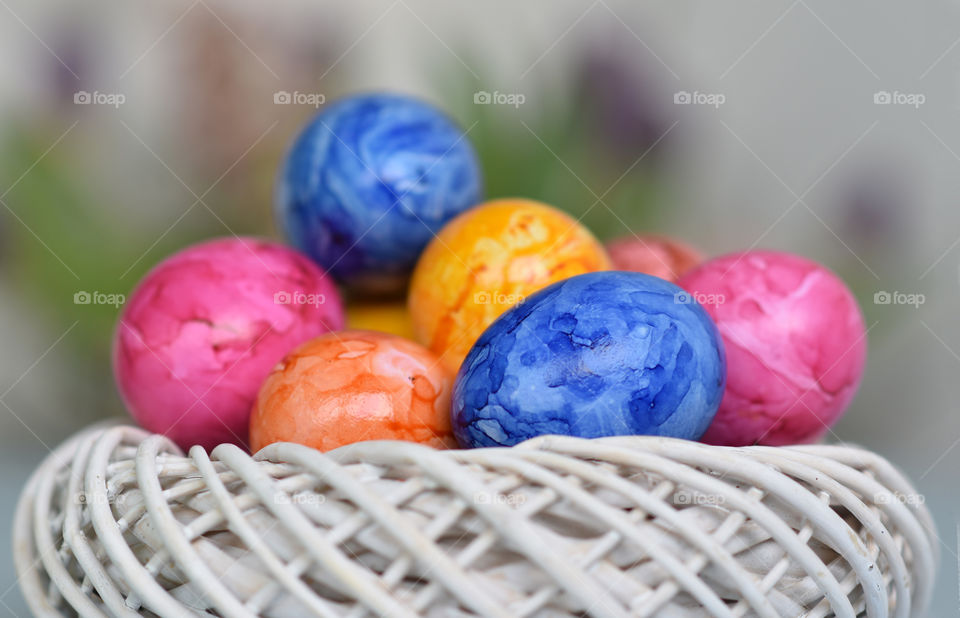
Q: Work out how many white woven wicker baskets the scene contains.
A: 1